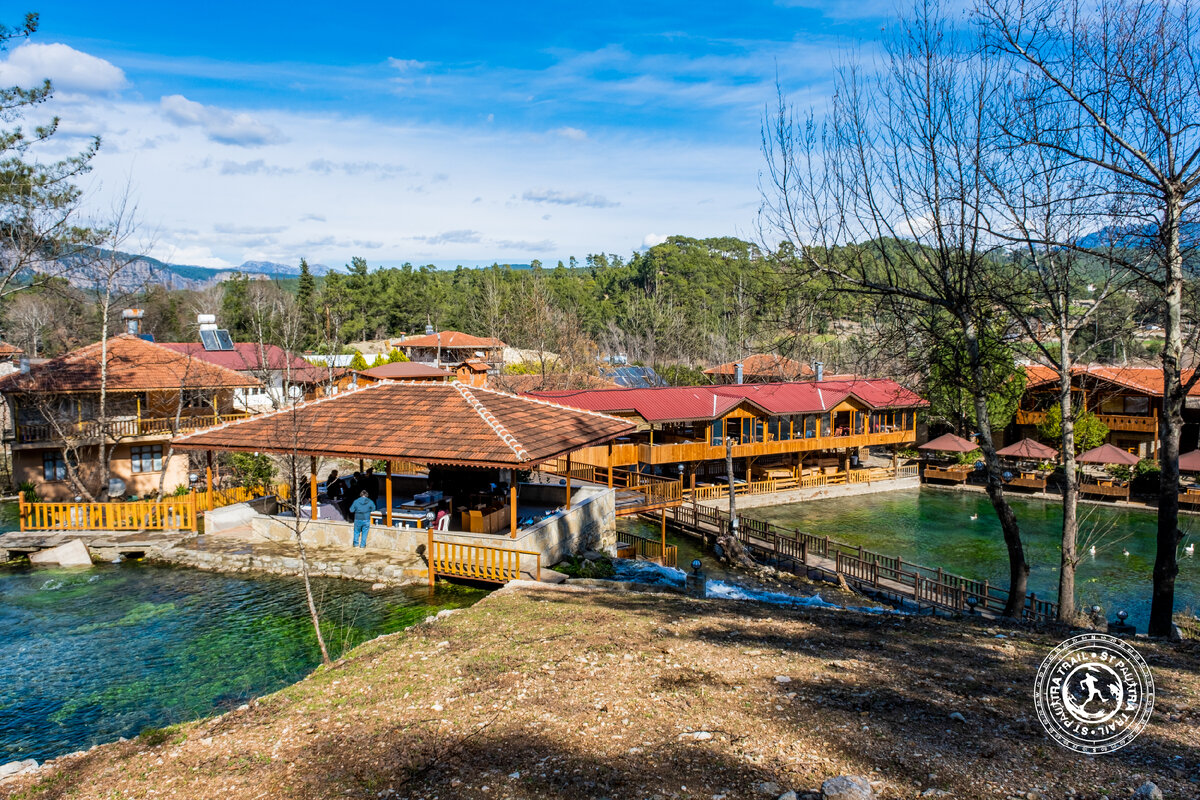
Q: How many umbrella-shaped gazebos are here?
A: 4